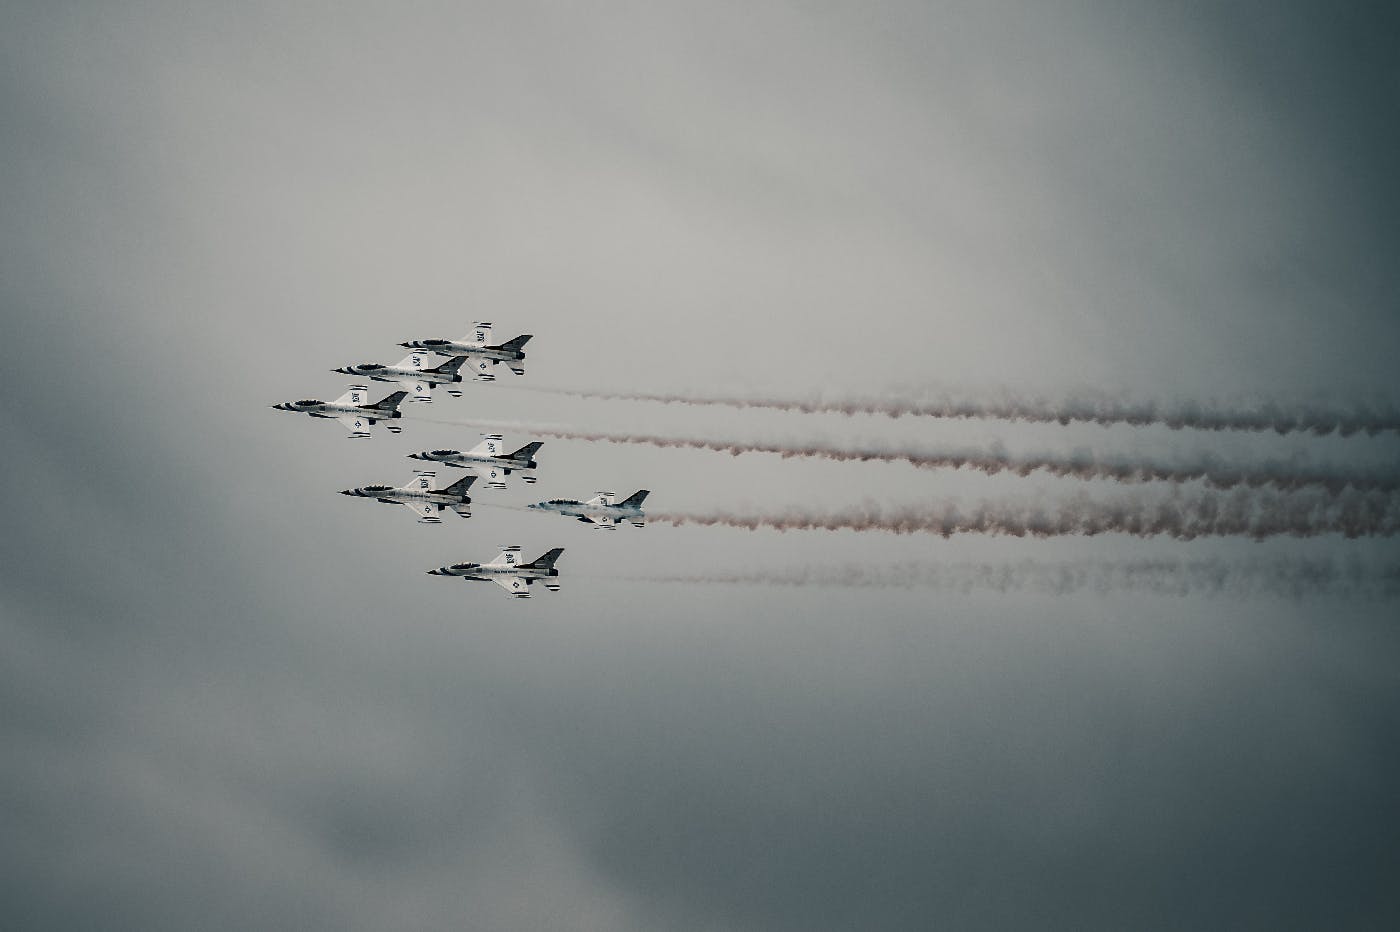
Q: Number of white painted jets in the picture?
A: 7